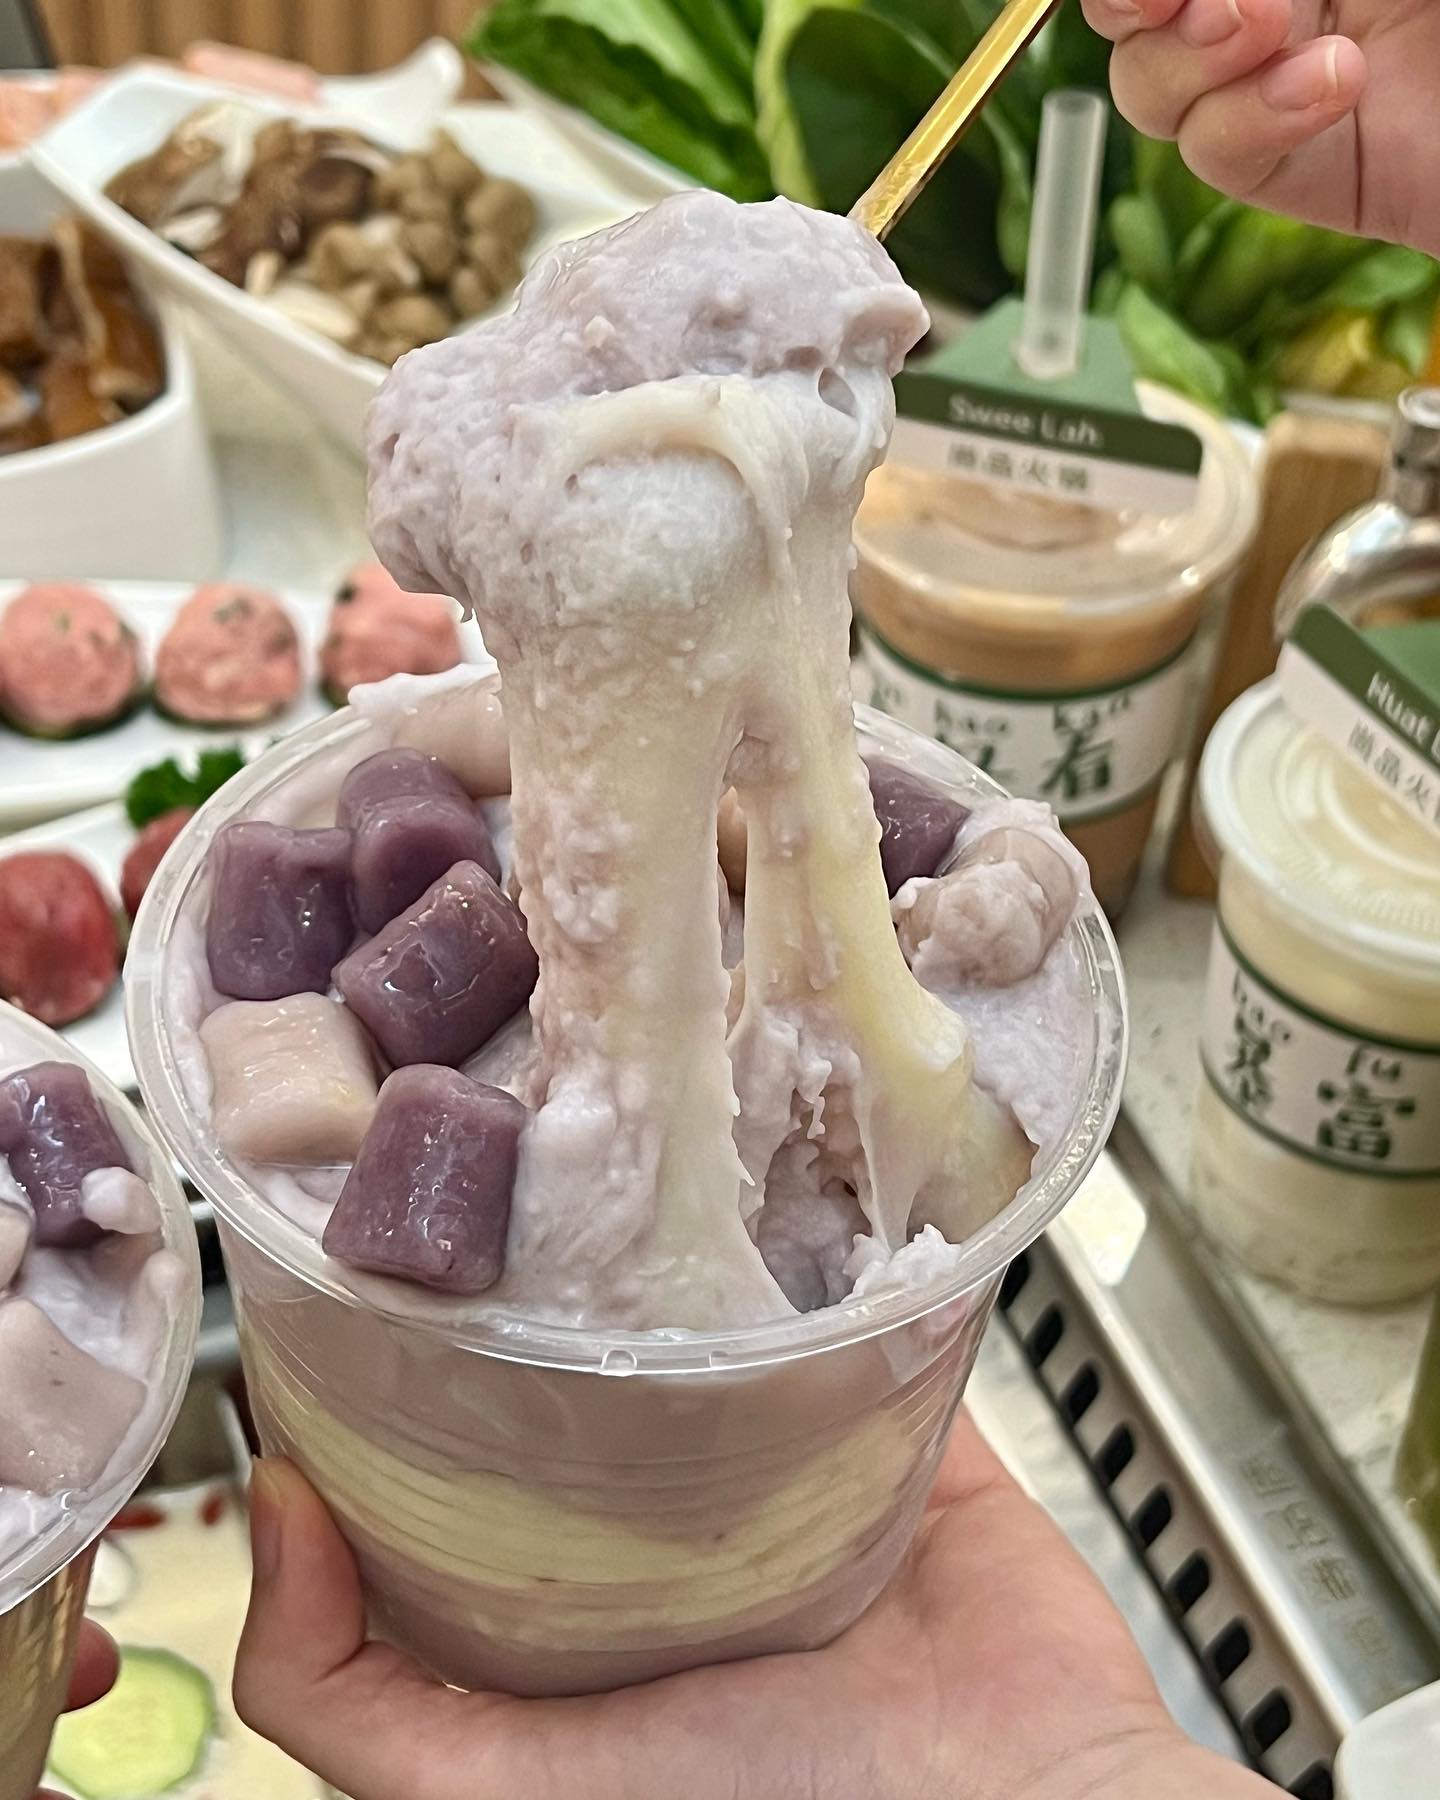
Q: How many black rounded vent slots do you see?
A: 9